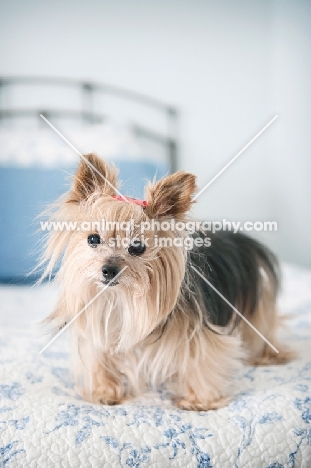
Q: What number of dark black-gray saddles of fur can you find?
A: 1